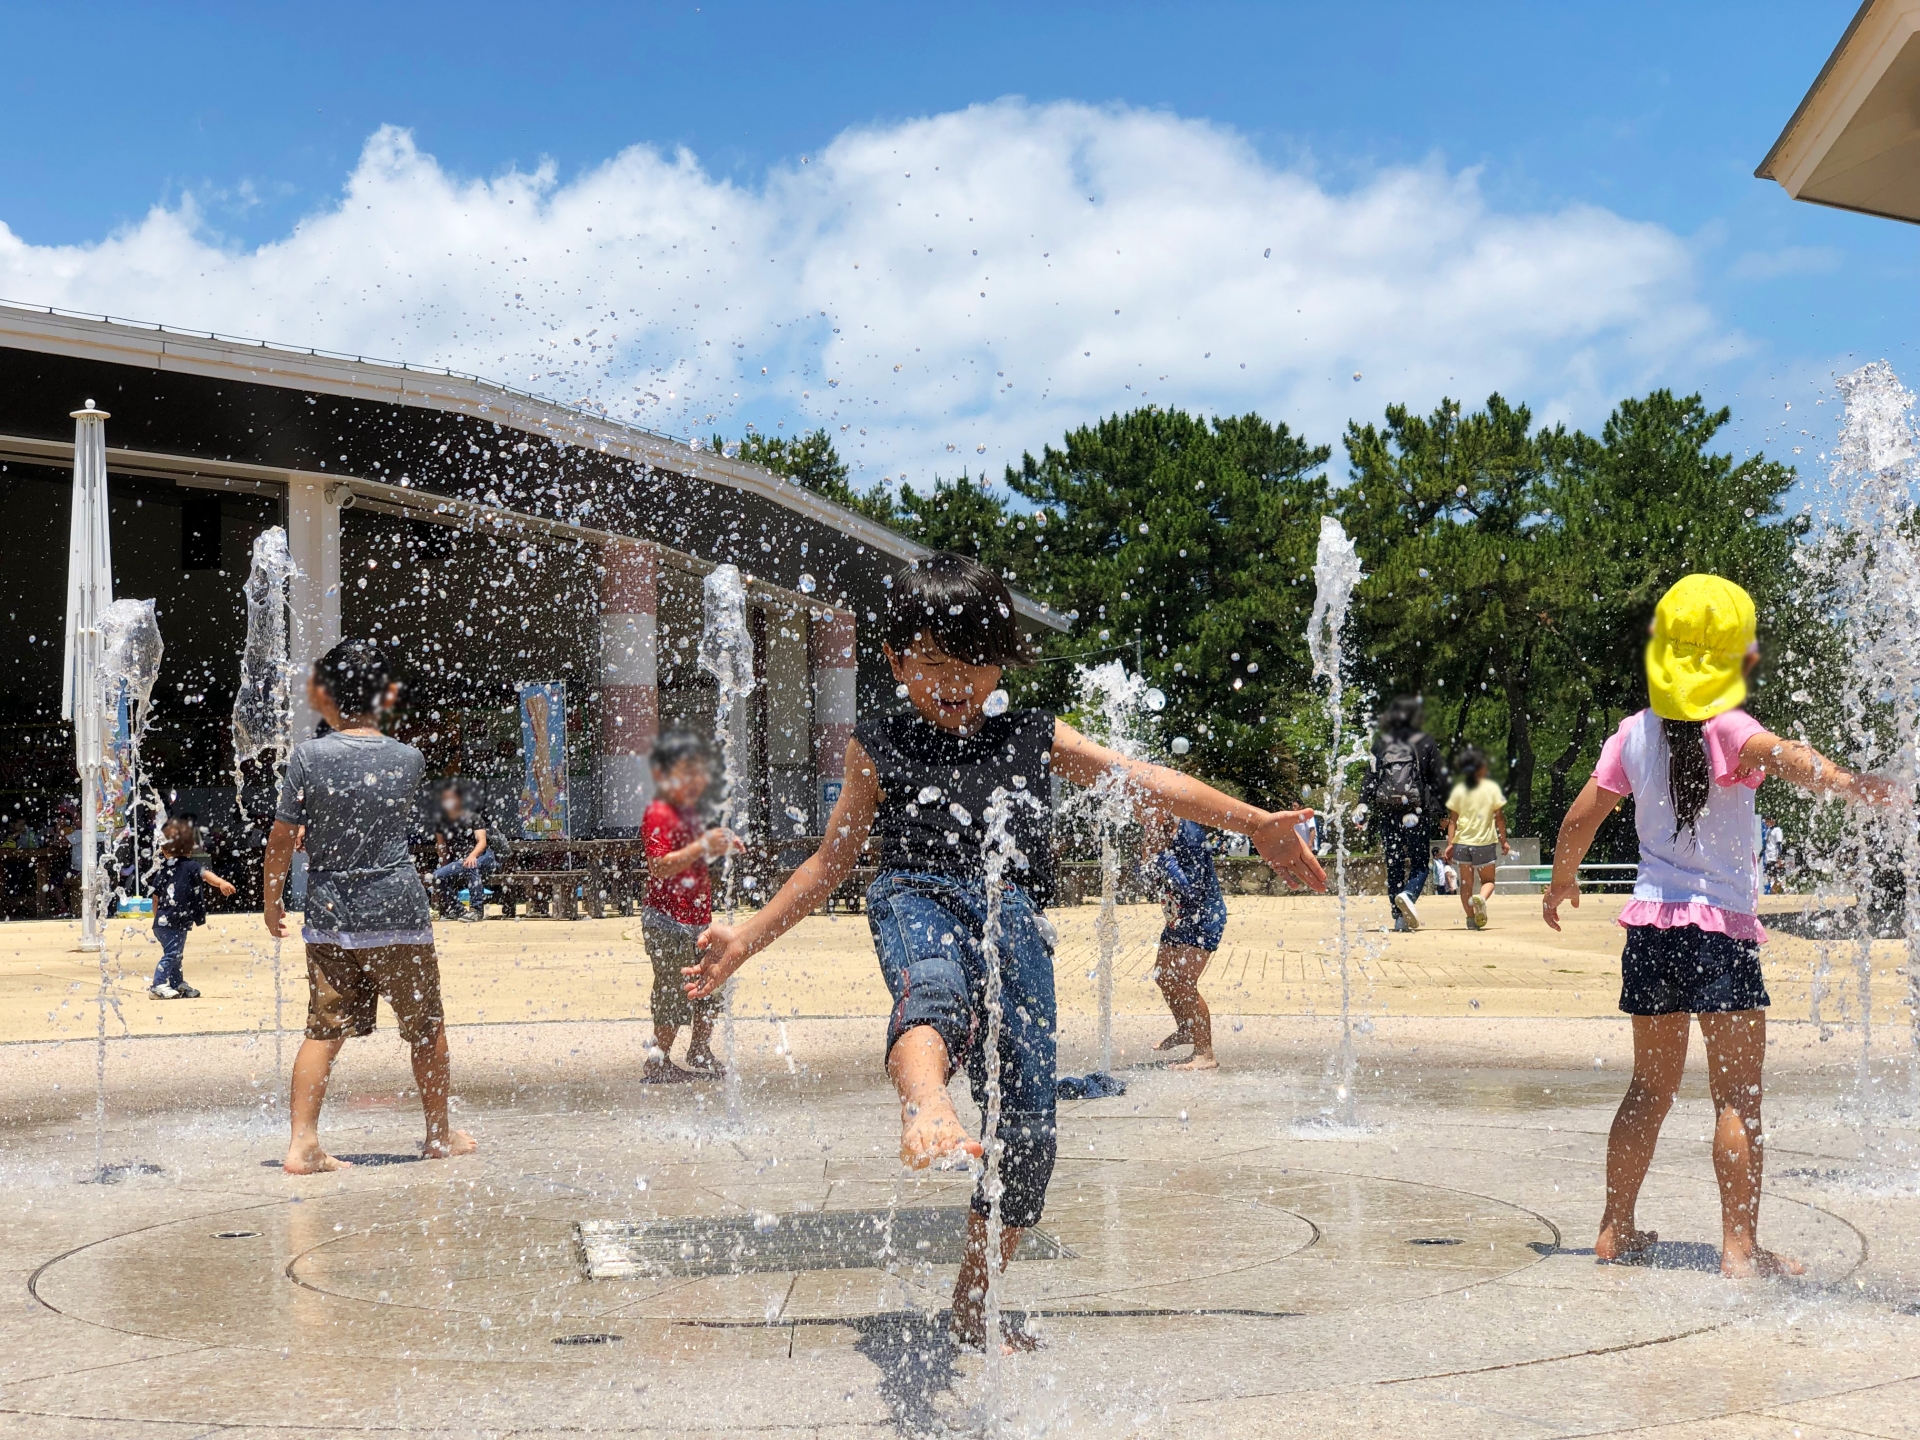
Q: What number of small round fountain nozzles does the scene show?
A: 3